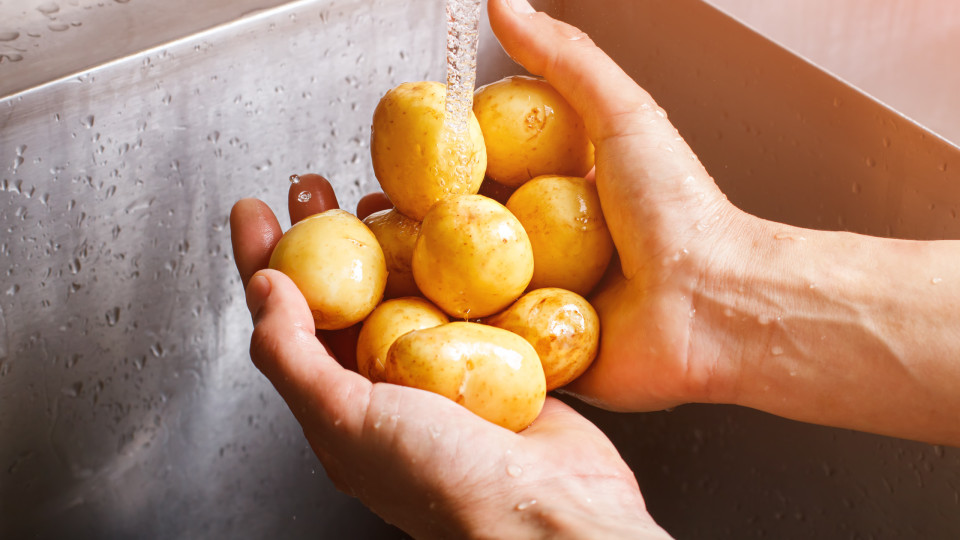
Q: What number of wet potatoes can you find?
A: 9